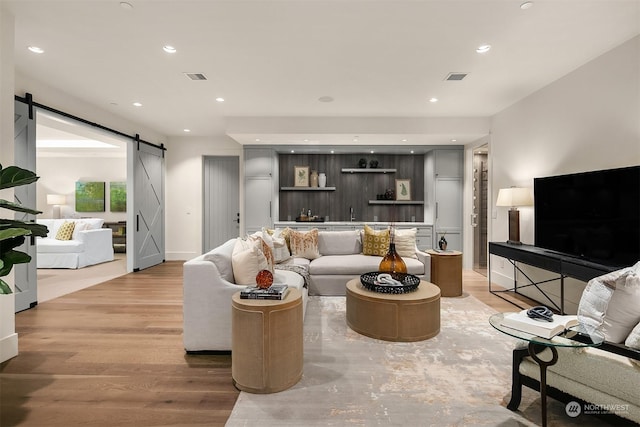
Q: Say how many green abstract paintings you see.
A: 2